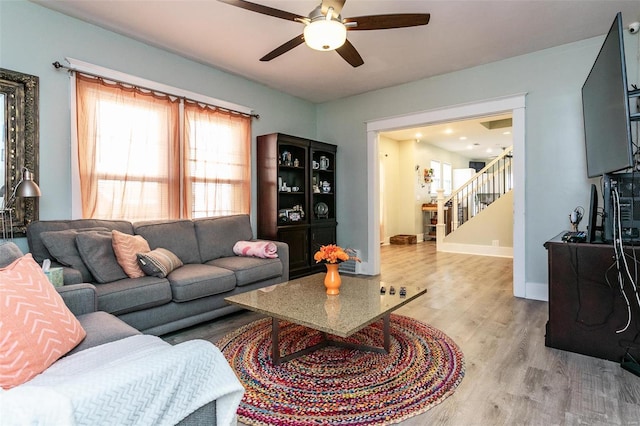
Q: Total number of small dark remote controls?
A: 3